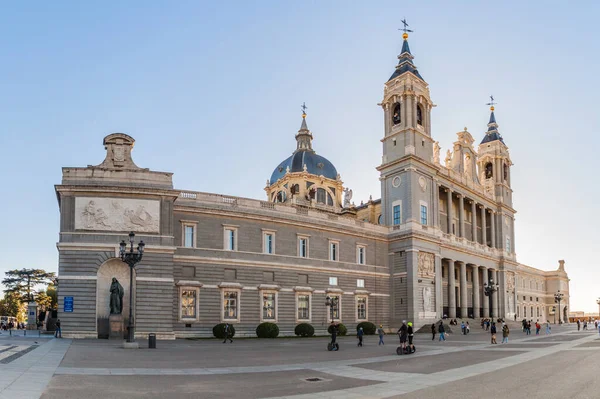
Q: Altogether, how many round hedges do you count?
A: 5